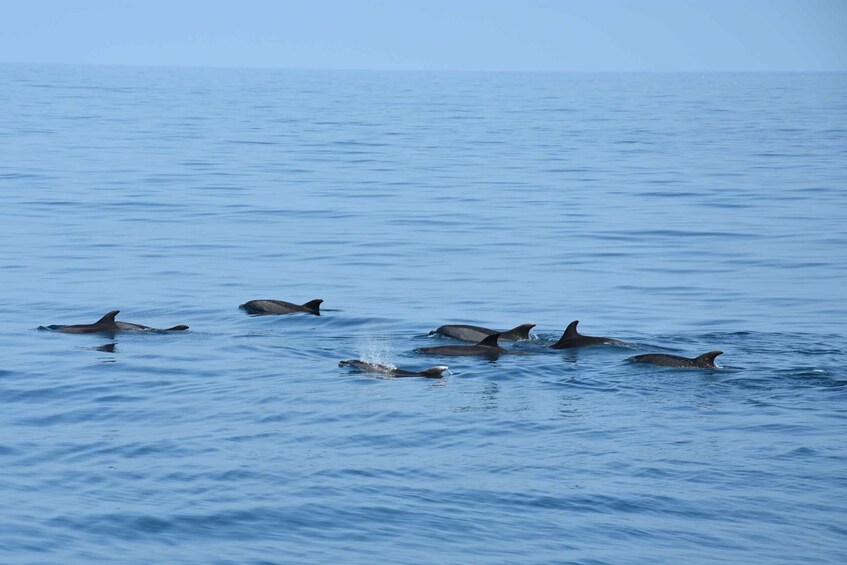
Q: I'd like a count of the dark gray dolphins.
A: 7